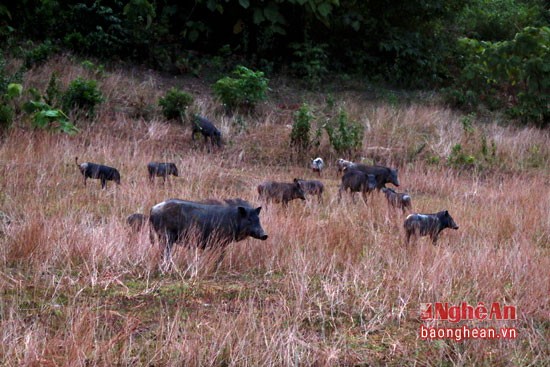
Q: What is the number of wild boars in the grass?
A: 13